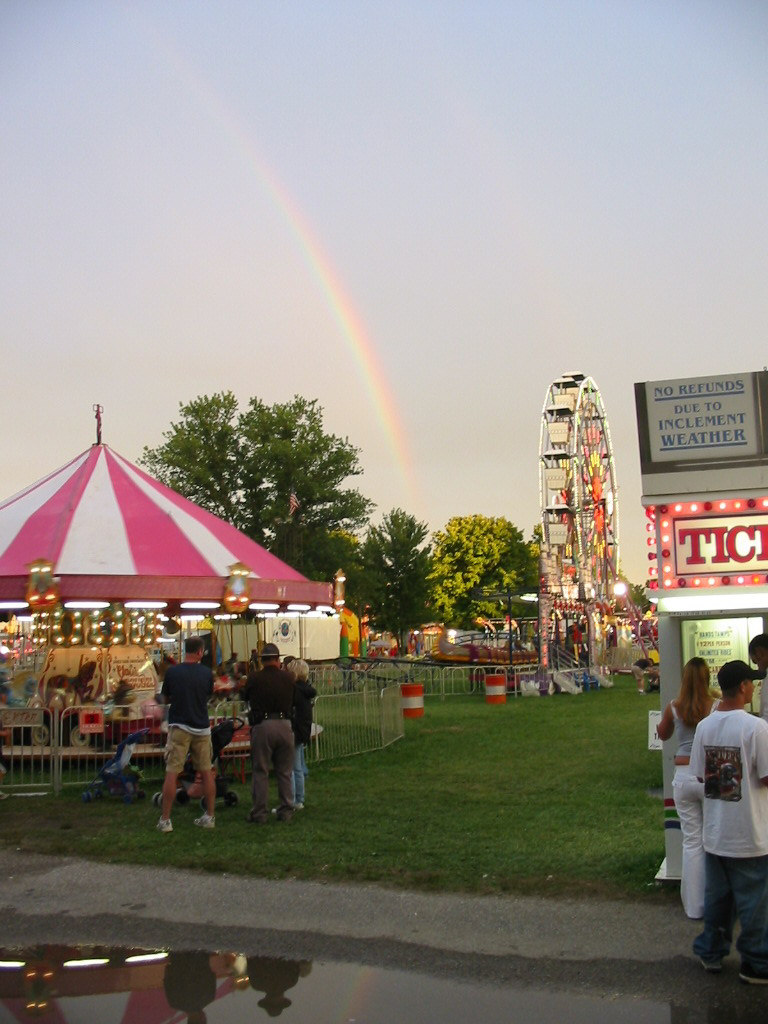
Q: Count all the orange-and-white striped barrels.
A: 2